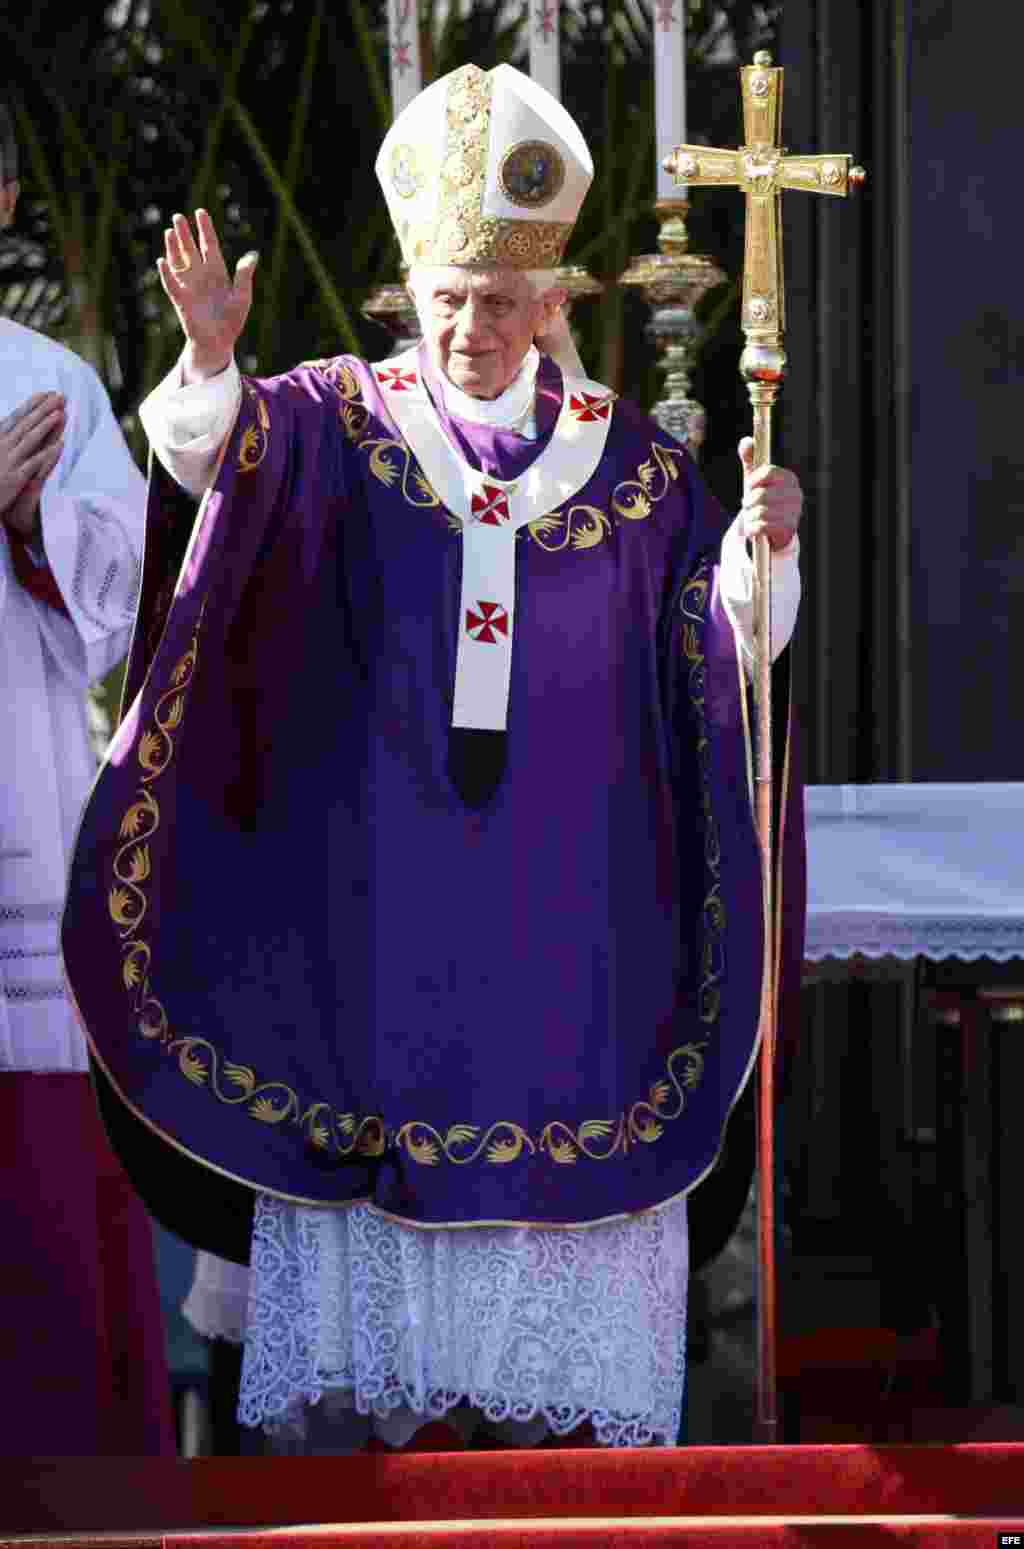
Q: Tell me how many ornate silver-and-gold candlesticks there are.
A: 3